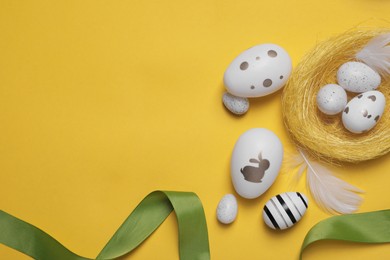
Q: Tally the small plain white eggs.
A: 4